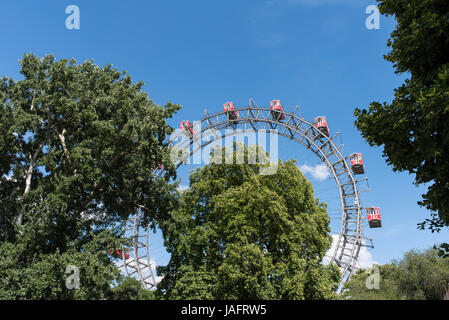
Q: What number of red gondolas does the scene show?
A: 7